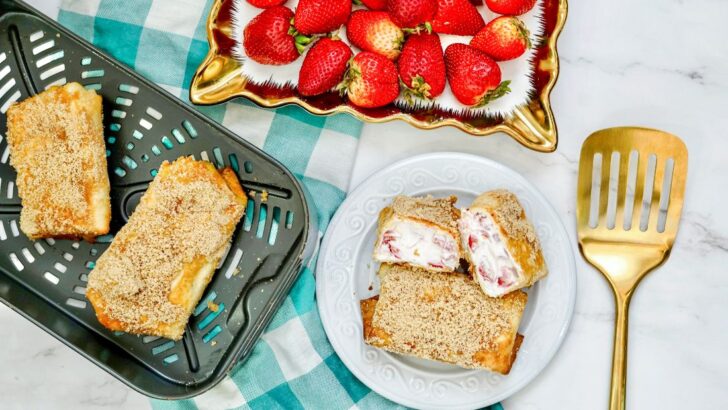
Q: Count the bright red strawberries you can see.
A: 13